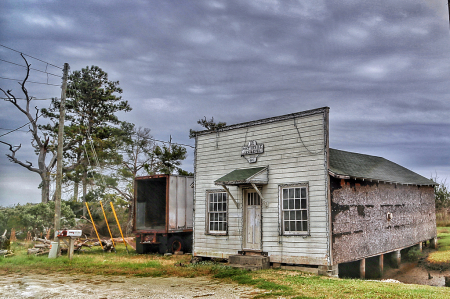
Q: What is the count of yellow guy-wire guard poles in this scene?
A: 3